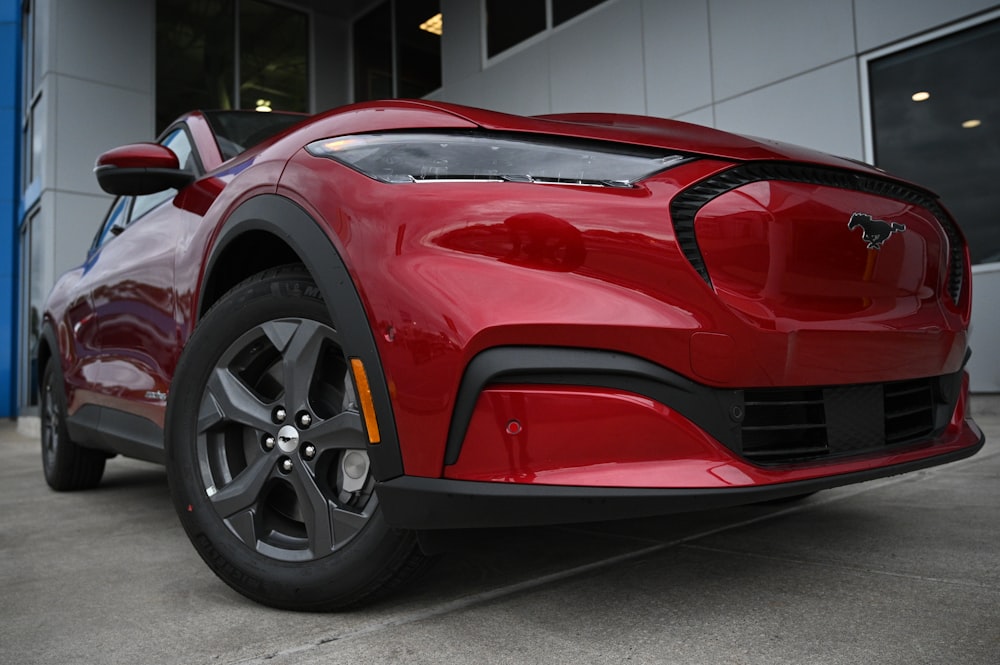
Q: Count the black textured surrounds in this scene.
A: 1